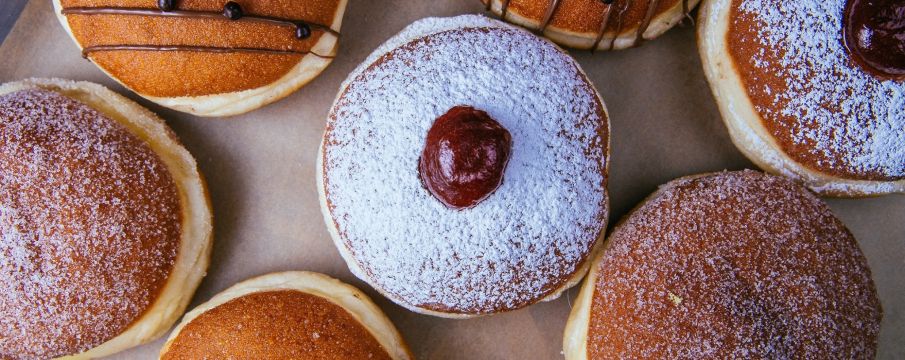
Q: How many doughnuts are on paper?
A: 7